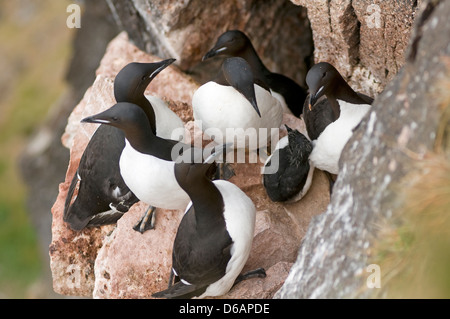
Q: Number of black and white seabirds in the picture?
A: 7